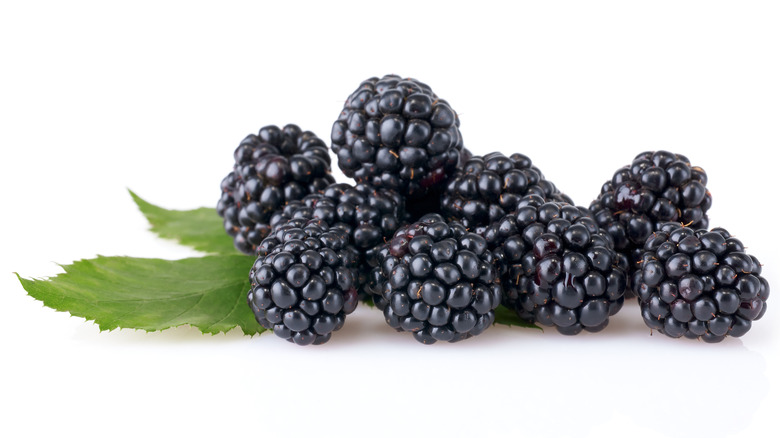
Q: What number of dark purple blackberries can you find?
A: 9